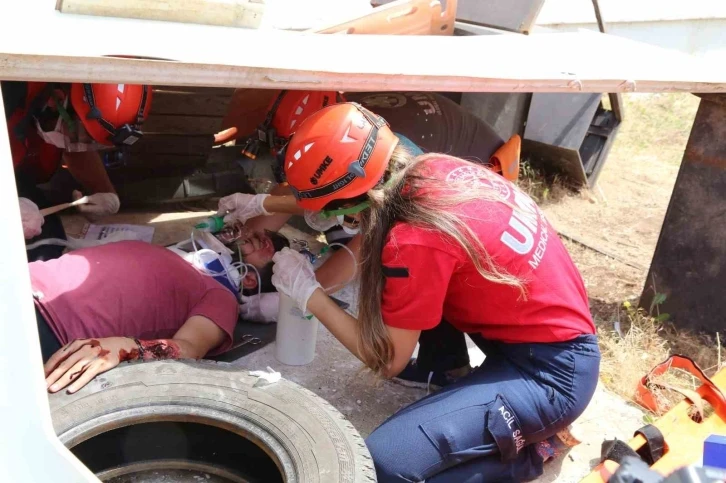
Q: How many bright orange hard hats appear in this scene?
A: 3